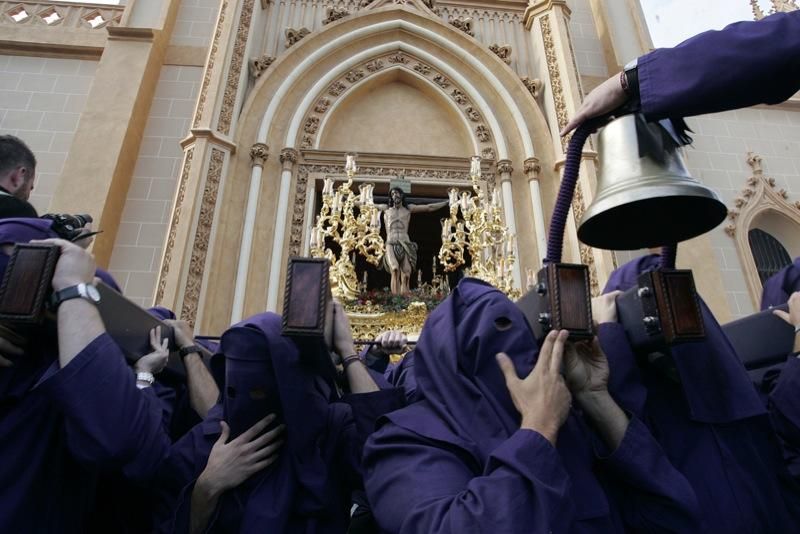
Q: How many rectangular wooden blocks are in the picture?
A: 4